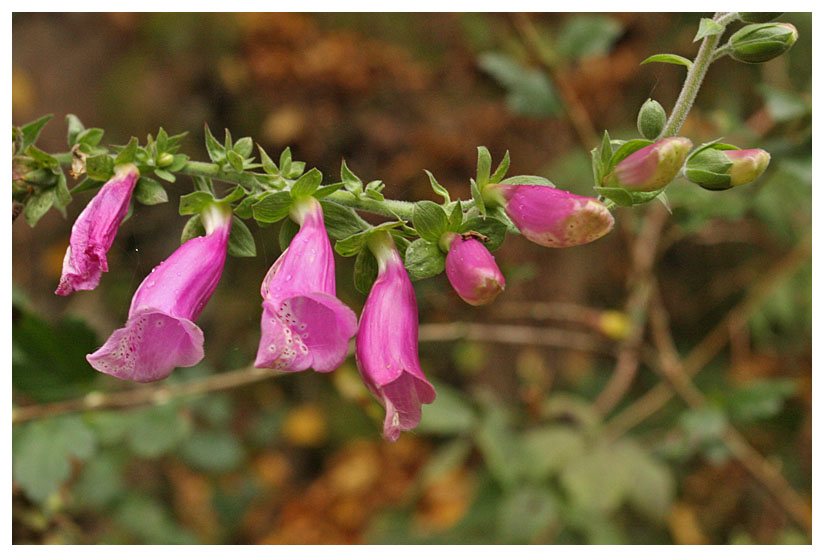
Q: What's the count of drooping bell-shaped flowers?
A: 4